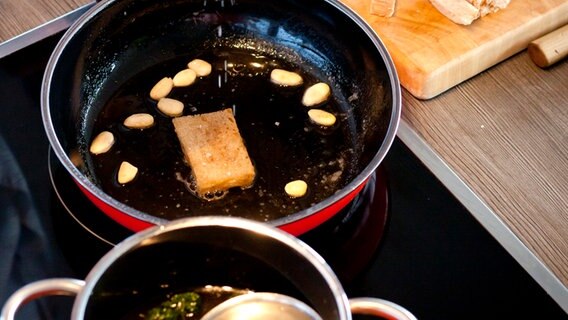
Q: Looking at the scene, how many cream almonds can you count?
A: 11